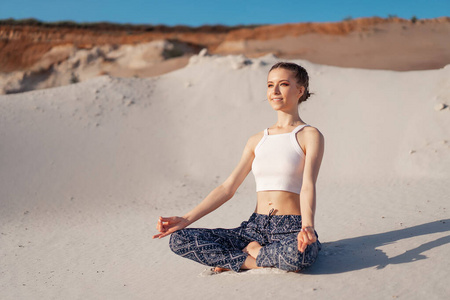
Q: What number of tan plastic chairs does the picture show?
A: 0